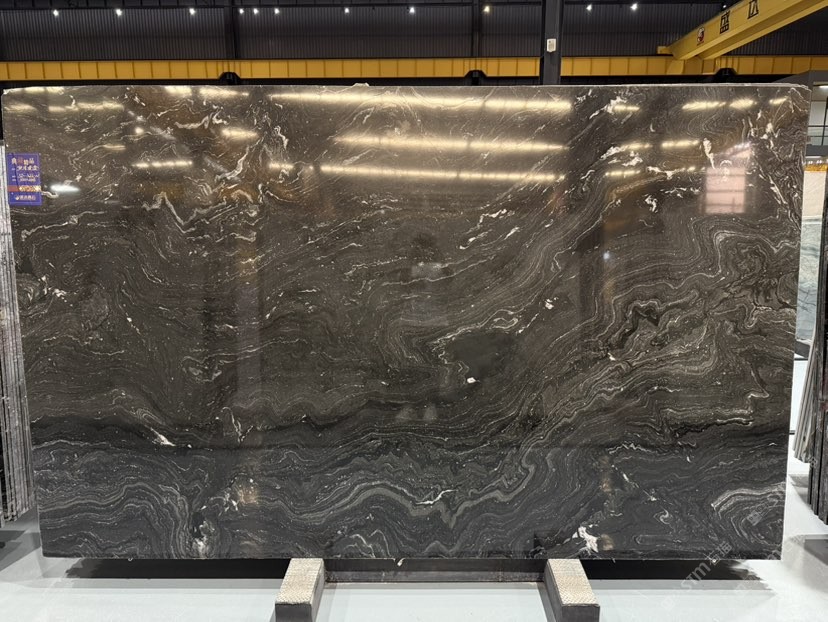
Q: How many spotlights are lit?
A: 11